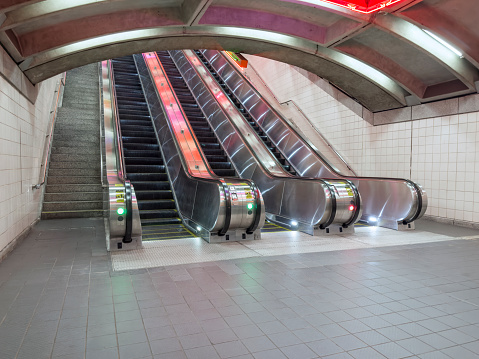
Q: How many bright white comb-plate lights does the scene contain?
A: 3